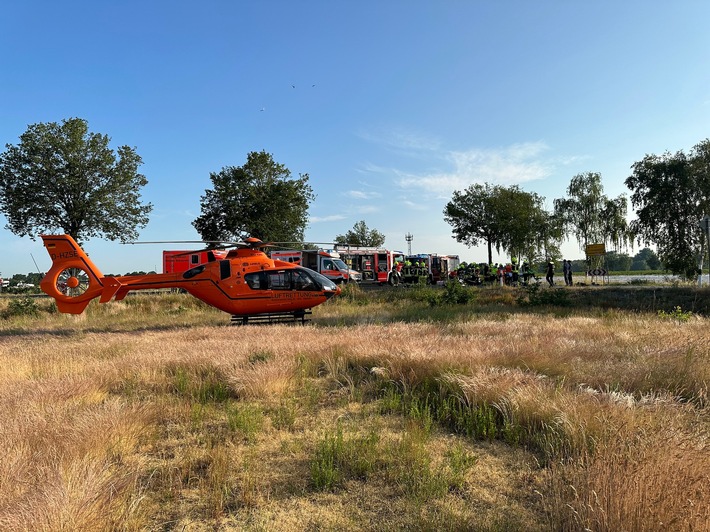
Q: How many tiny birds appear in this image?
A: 3